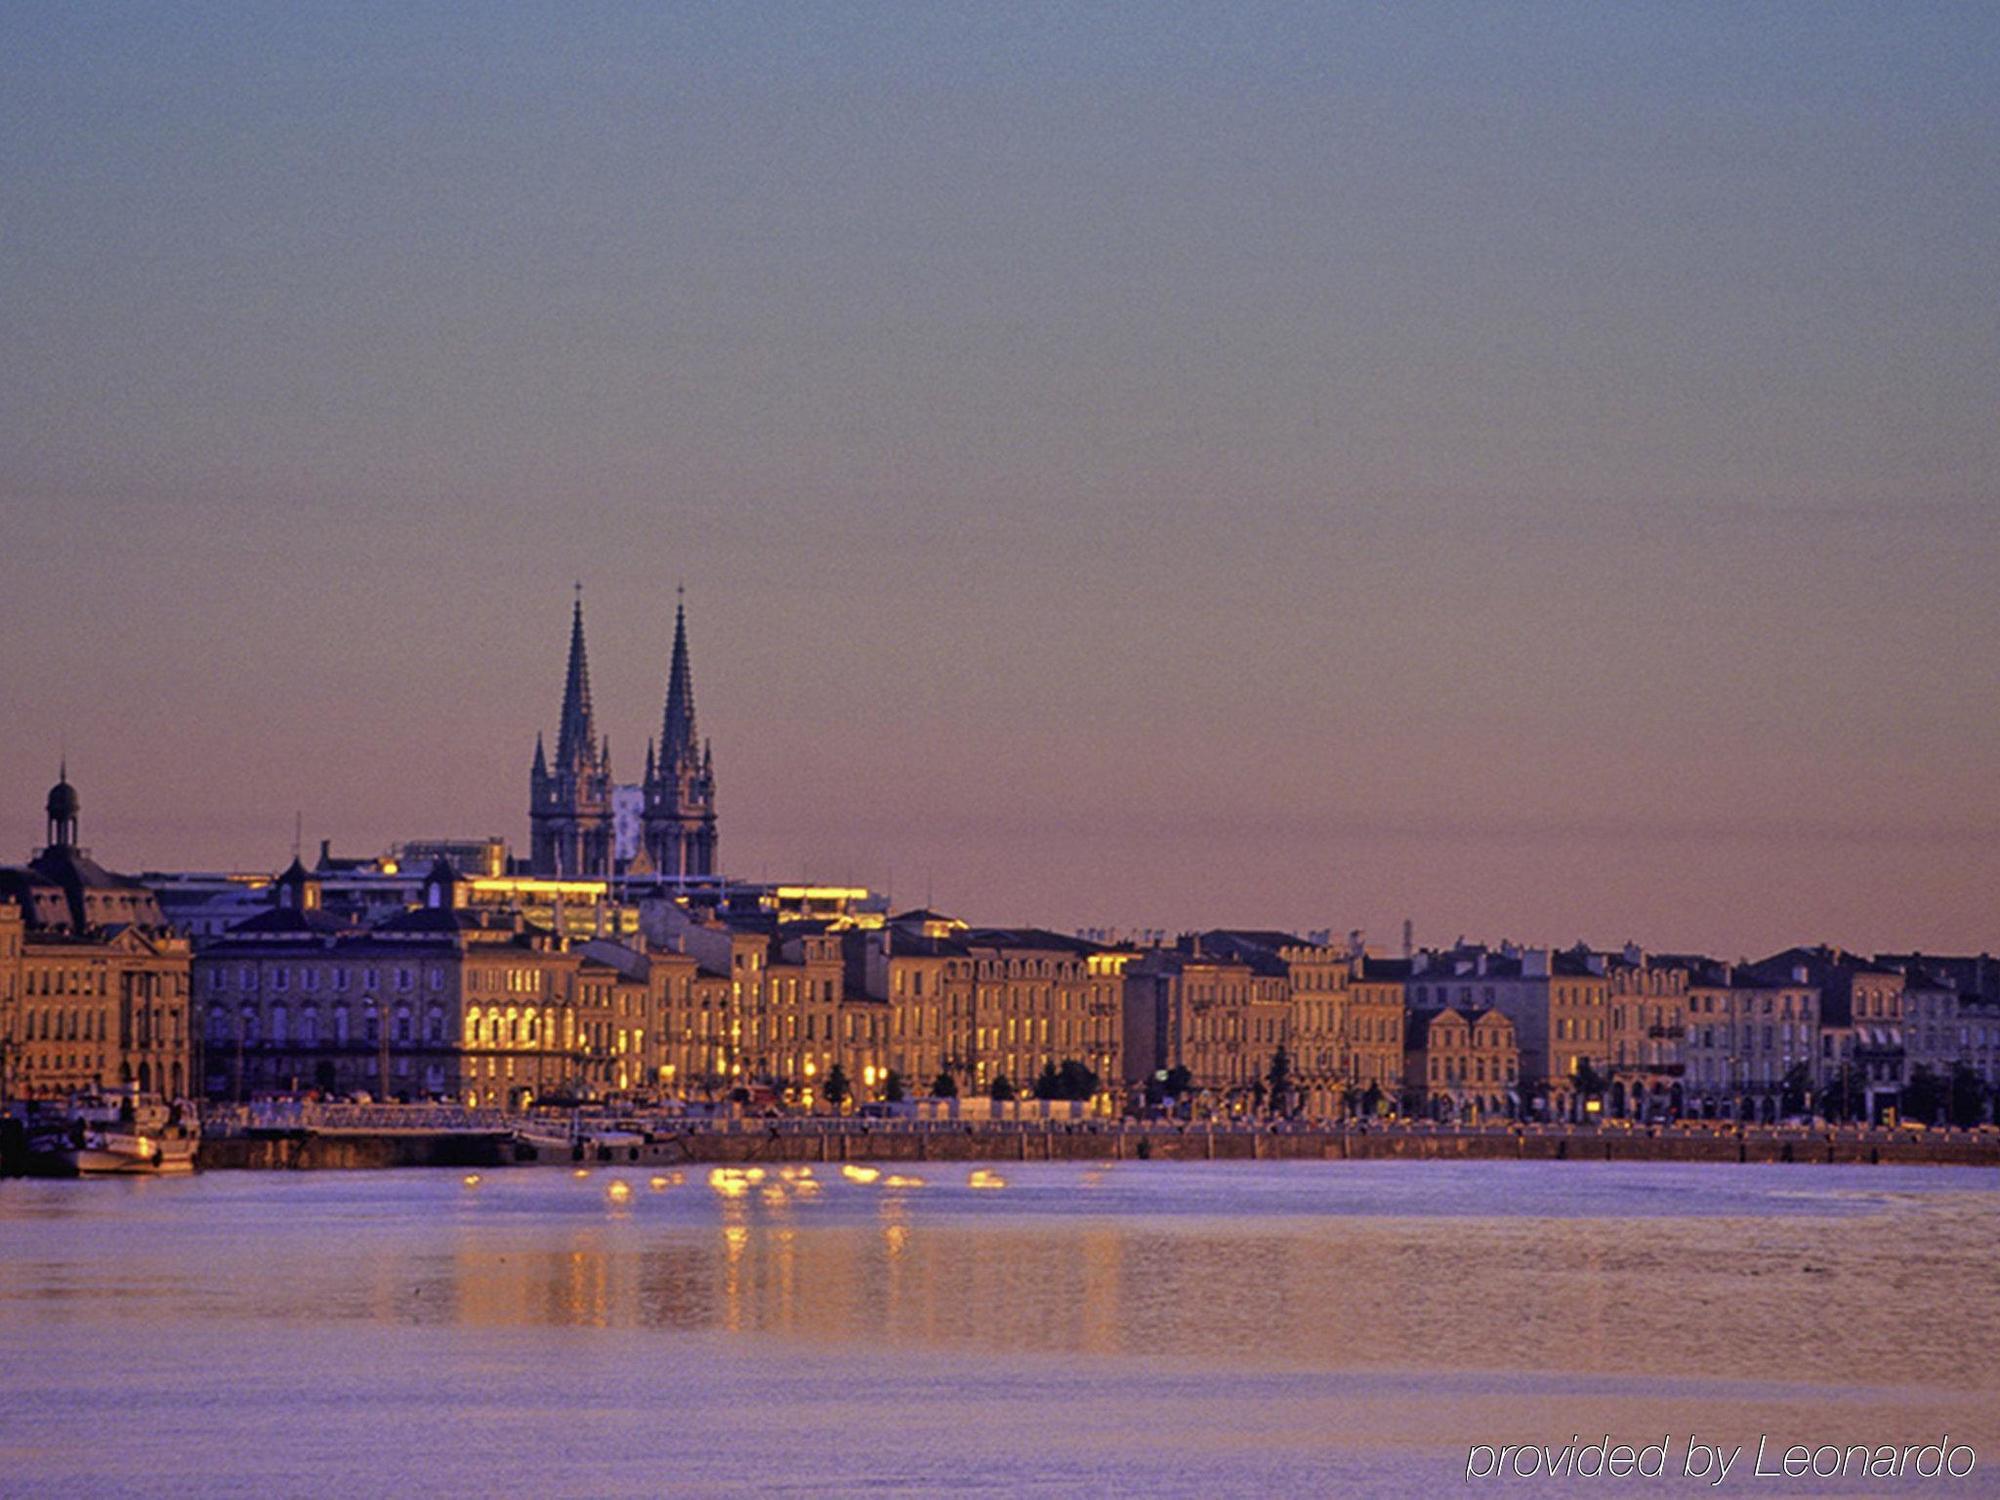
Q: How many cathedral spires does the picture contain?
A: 2